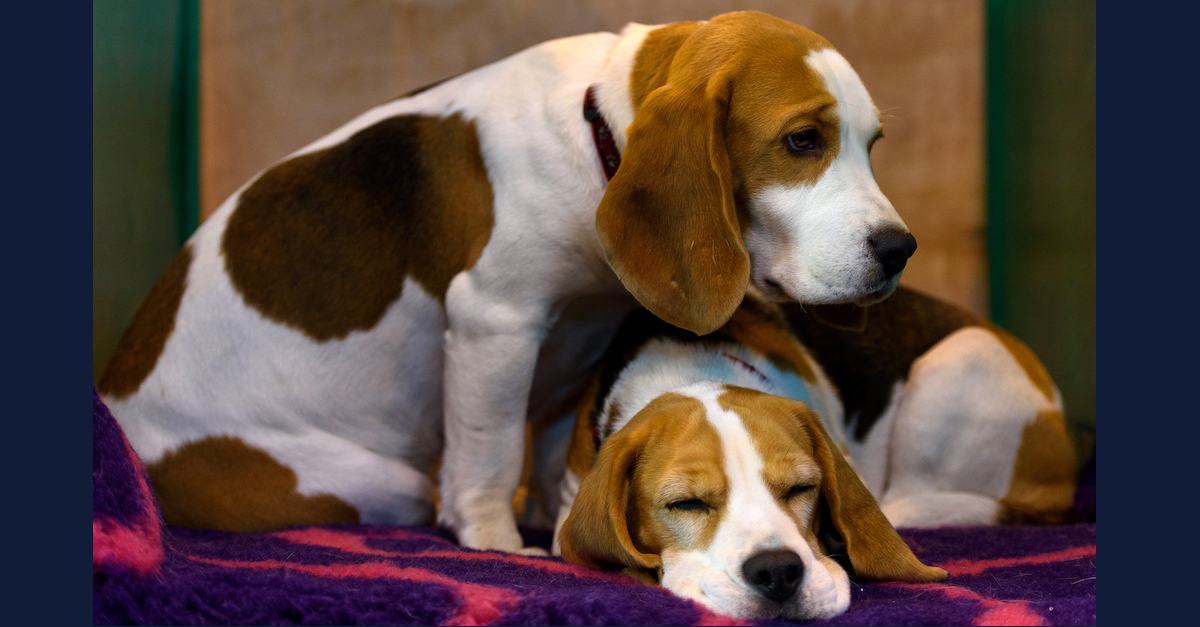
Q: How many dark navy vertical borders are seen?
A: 2